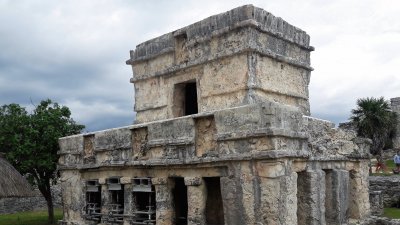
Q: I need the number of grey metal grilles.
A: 3